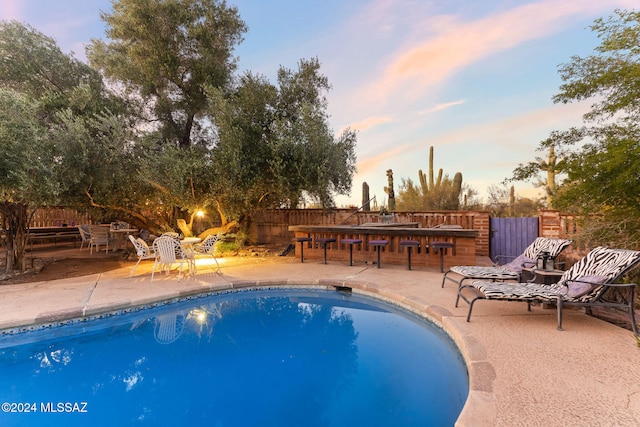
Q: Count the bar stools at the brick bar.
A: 6